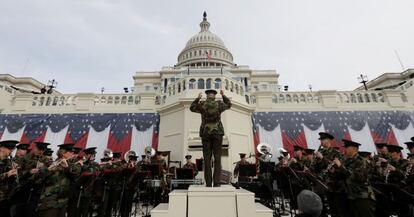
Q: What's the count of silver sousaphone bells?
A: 5